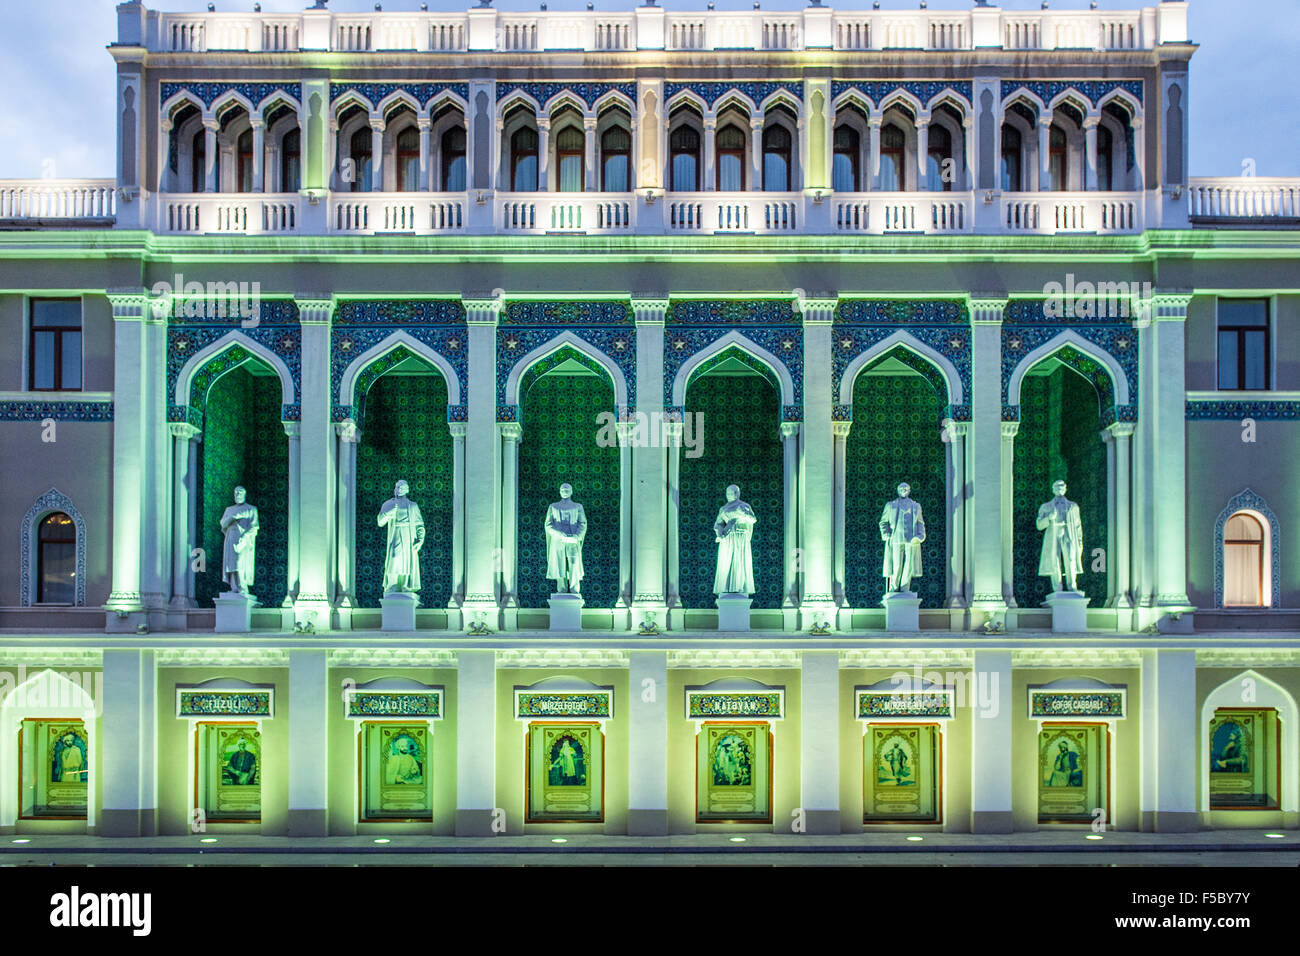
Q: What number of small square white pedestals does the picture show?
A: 6